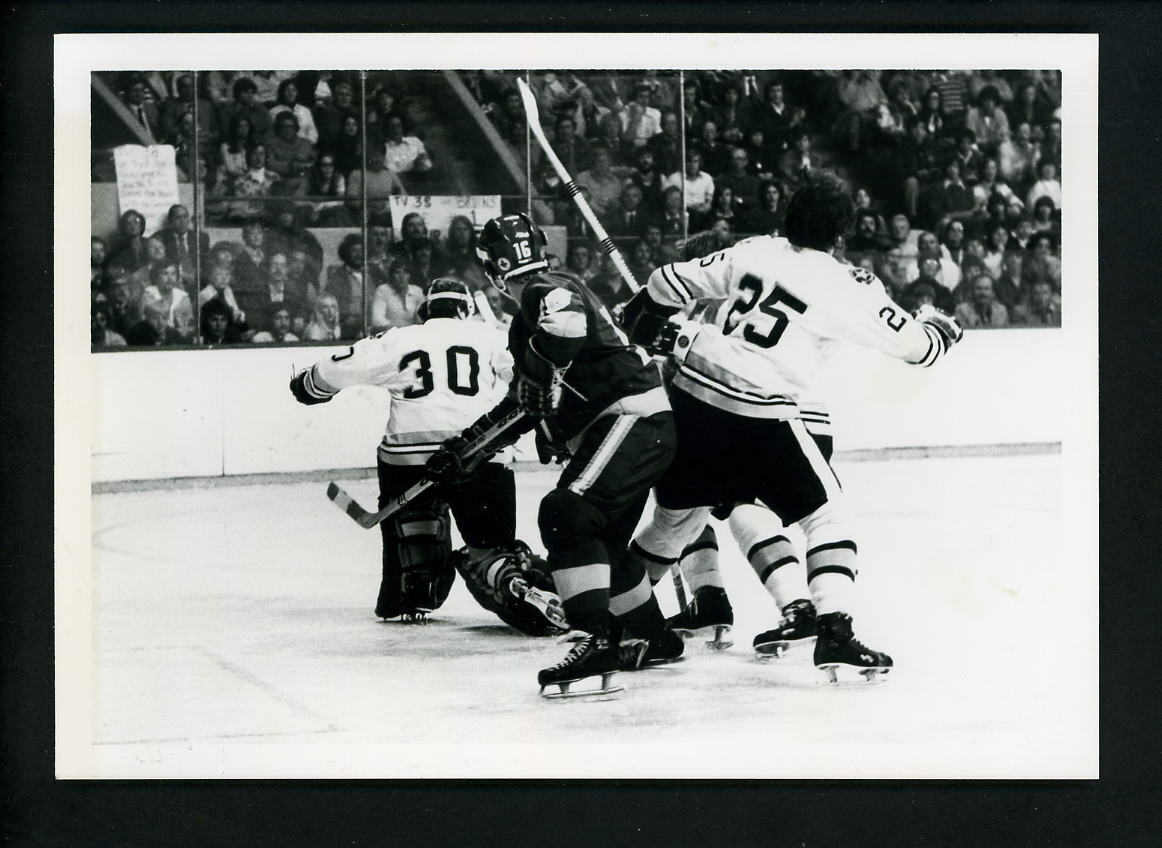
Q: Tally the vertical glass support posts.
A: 4